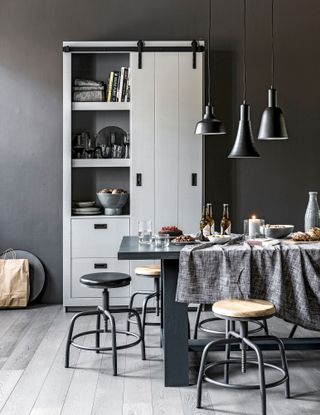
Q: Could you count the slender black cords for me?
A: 3